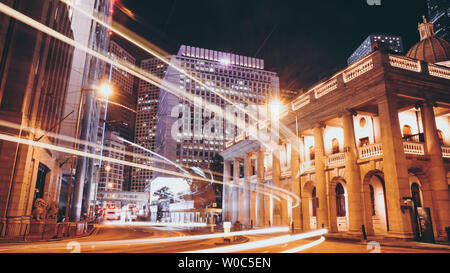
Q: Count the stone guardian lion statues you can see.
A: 2